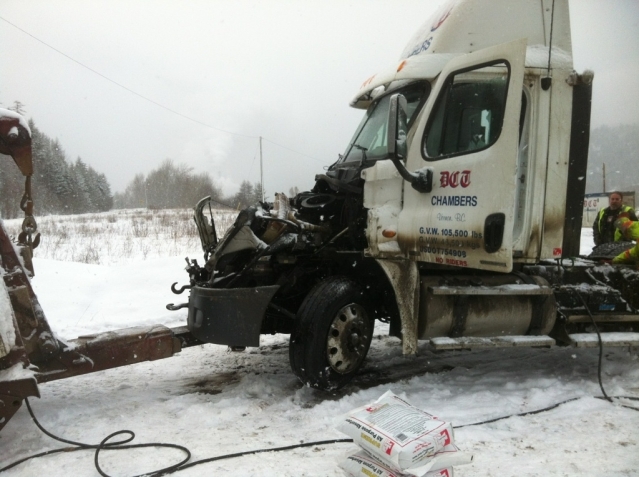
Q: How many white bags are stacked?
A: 2